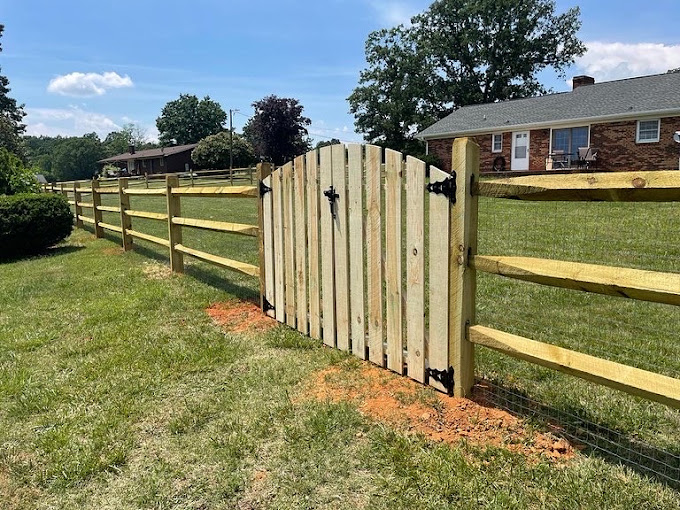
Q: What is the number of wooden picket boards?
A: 12